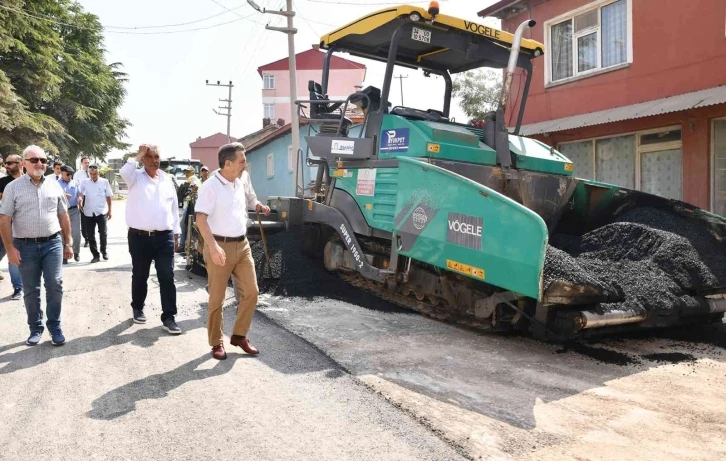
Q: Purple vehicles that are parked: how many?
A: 0